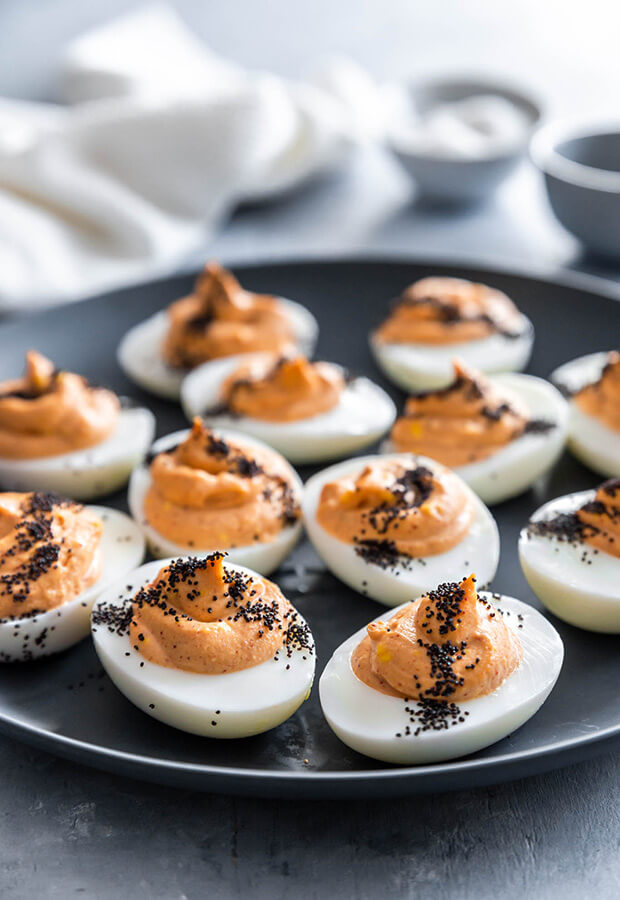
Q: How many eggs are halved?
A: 12